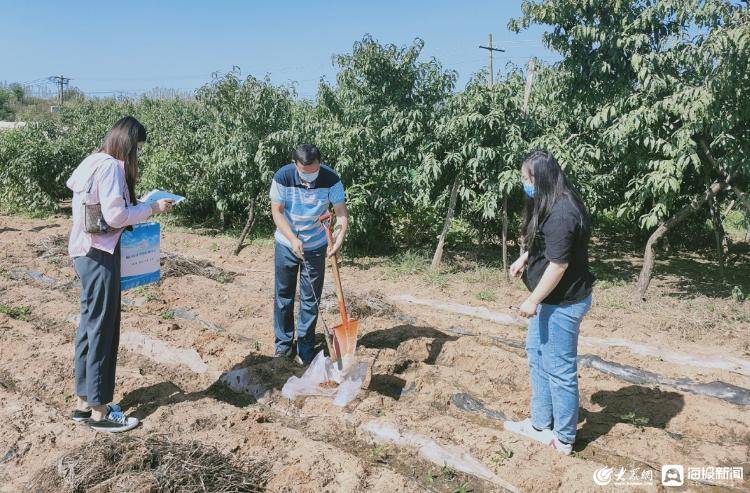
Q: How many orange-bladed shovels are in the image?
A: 1